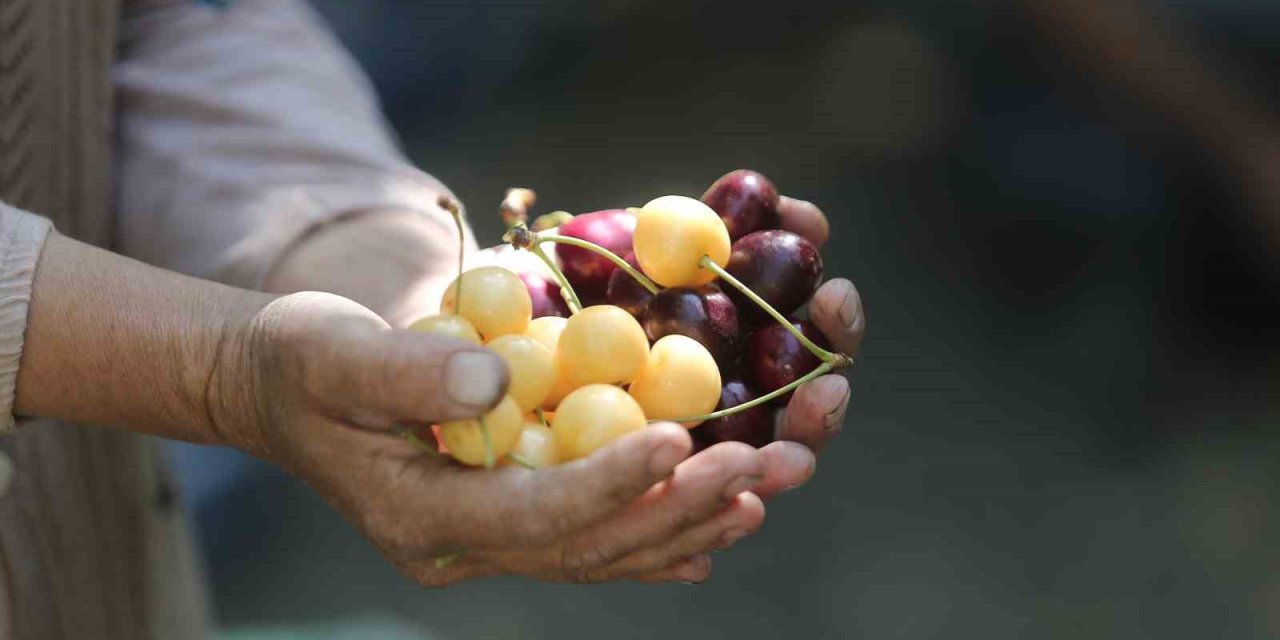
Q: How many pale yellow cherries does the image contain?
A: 10